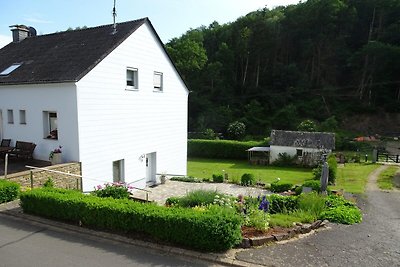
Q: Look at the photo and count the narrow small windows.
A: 2